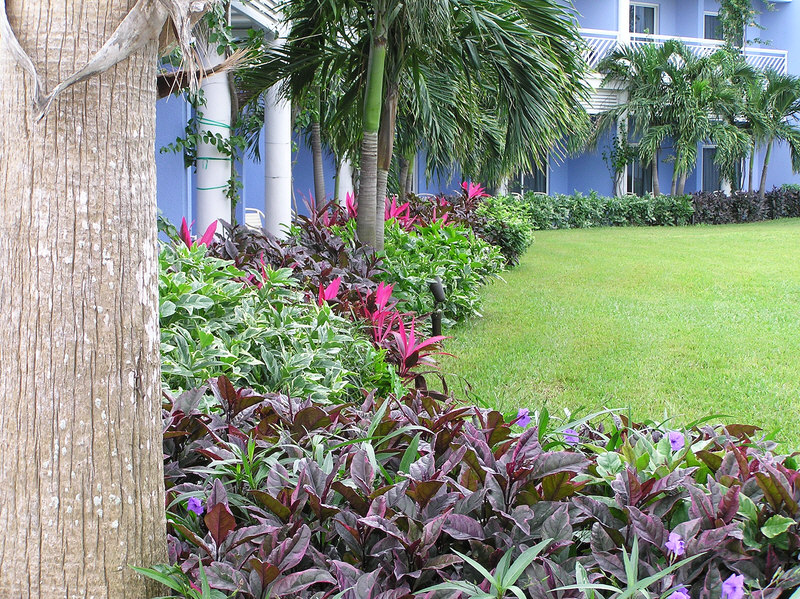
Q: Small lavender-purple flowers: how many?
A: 7